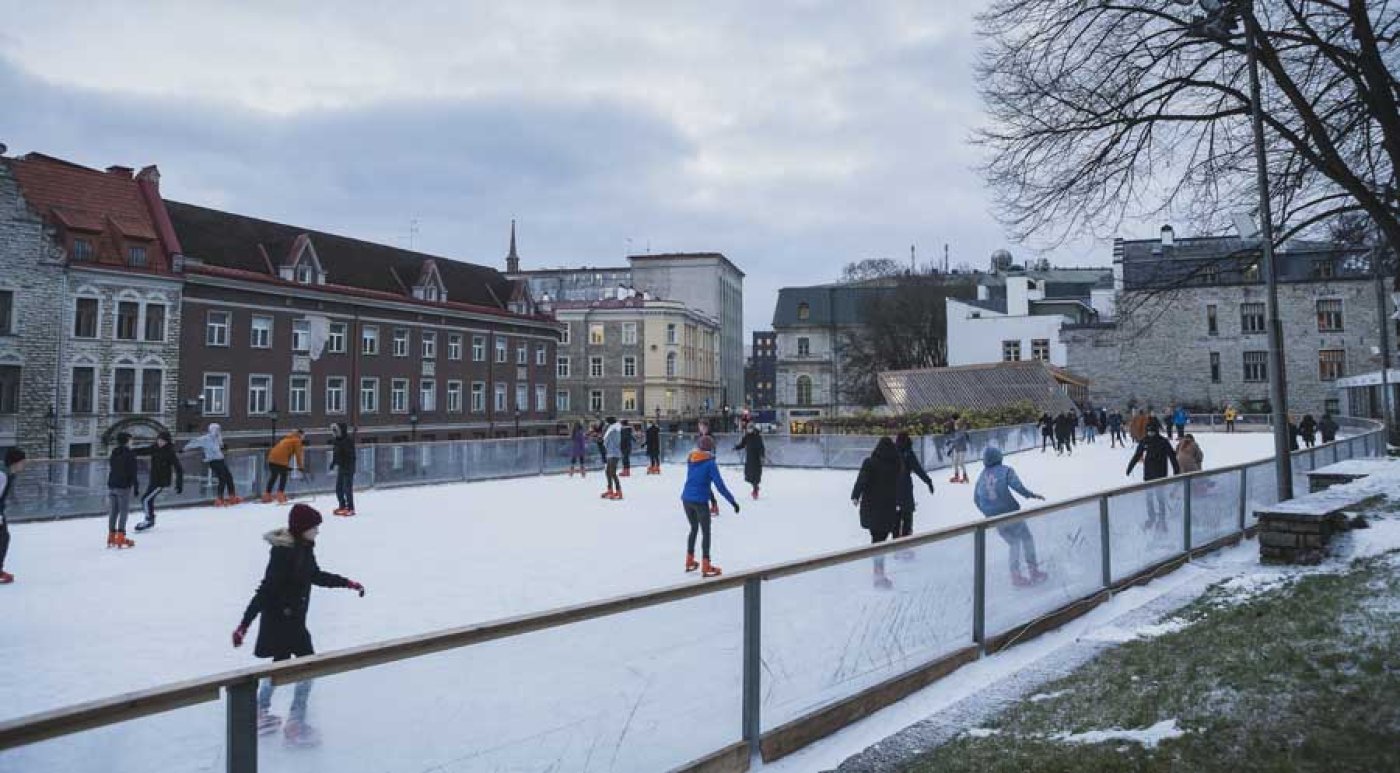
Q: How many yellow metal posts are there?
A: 0